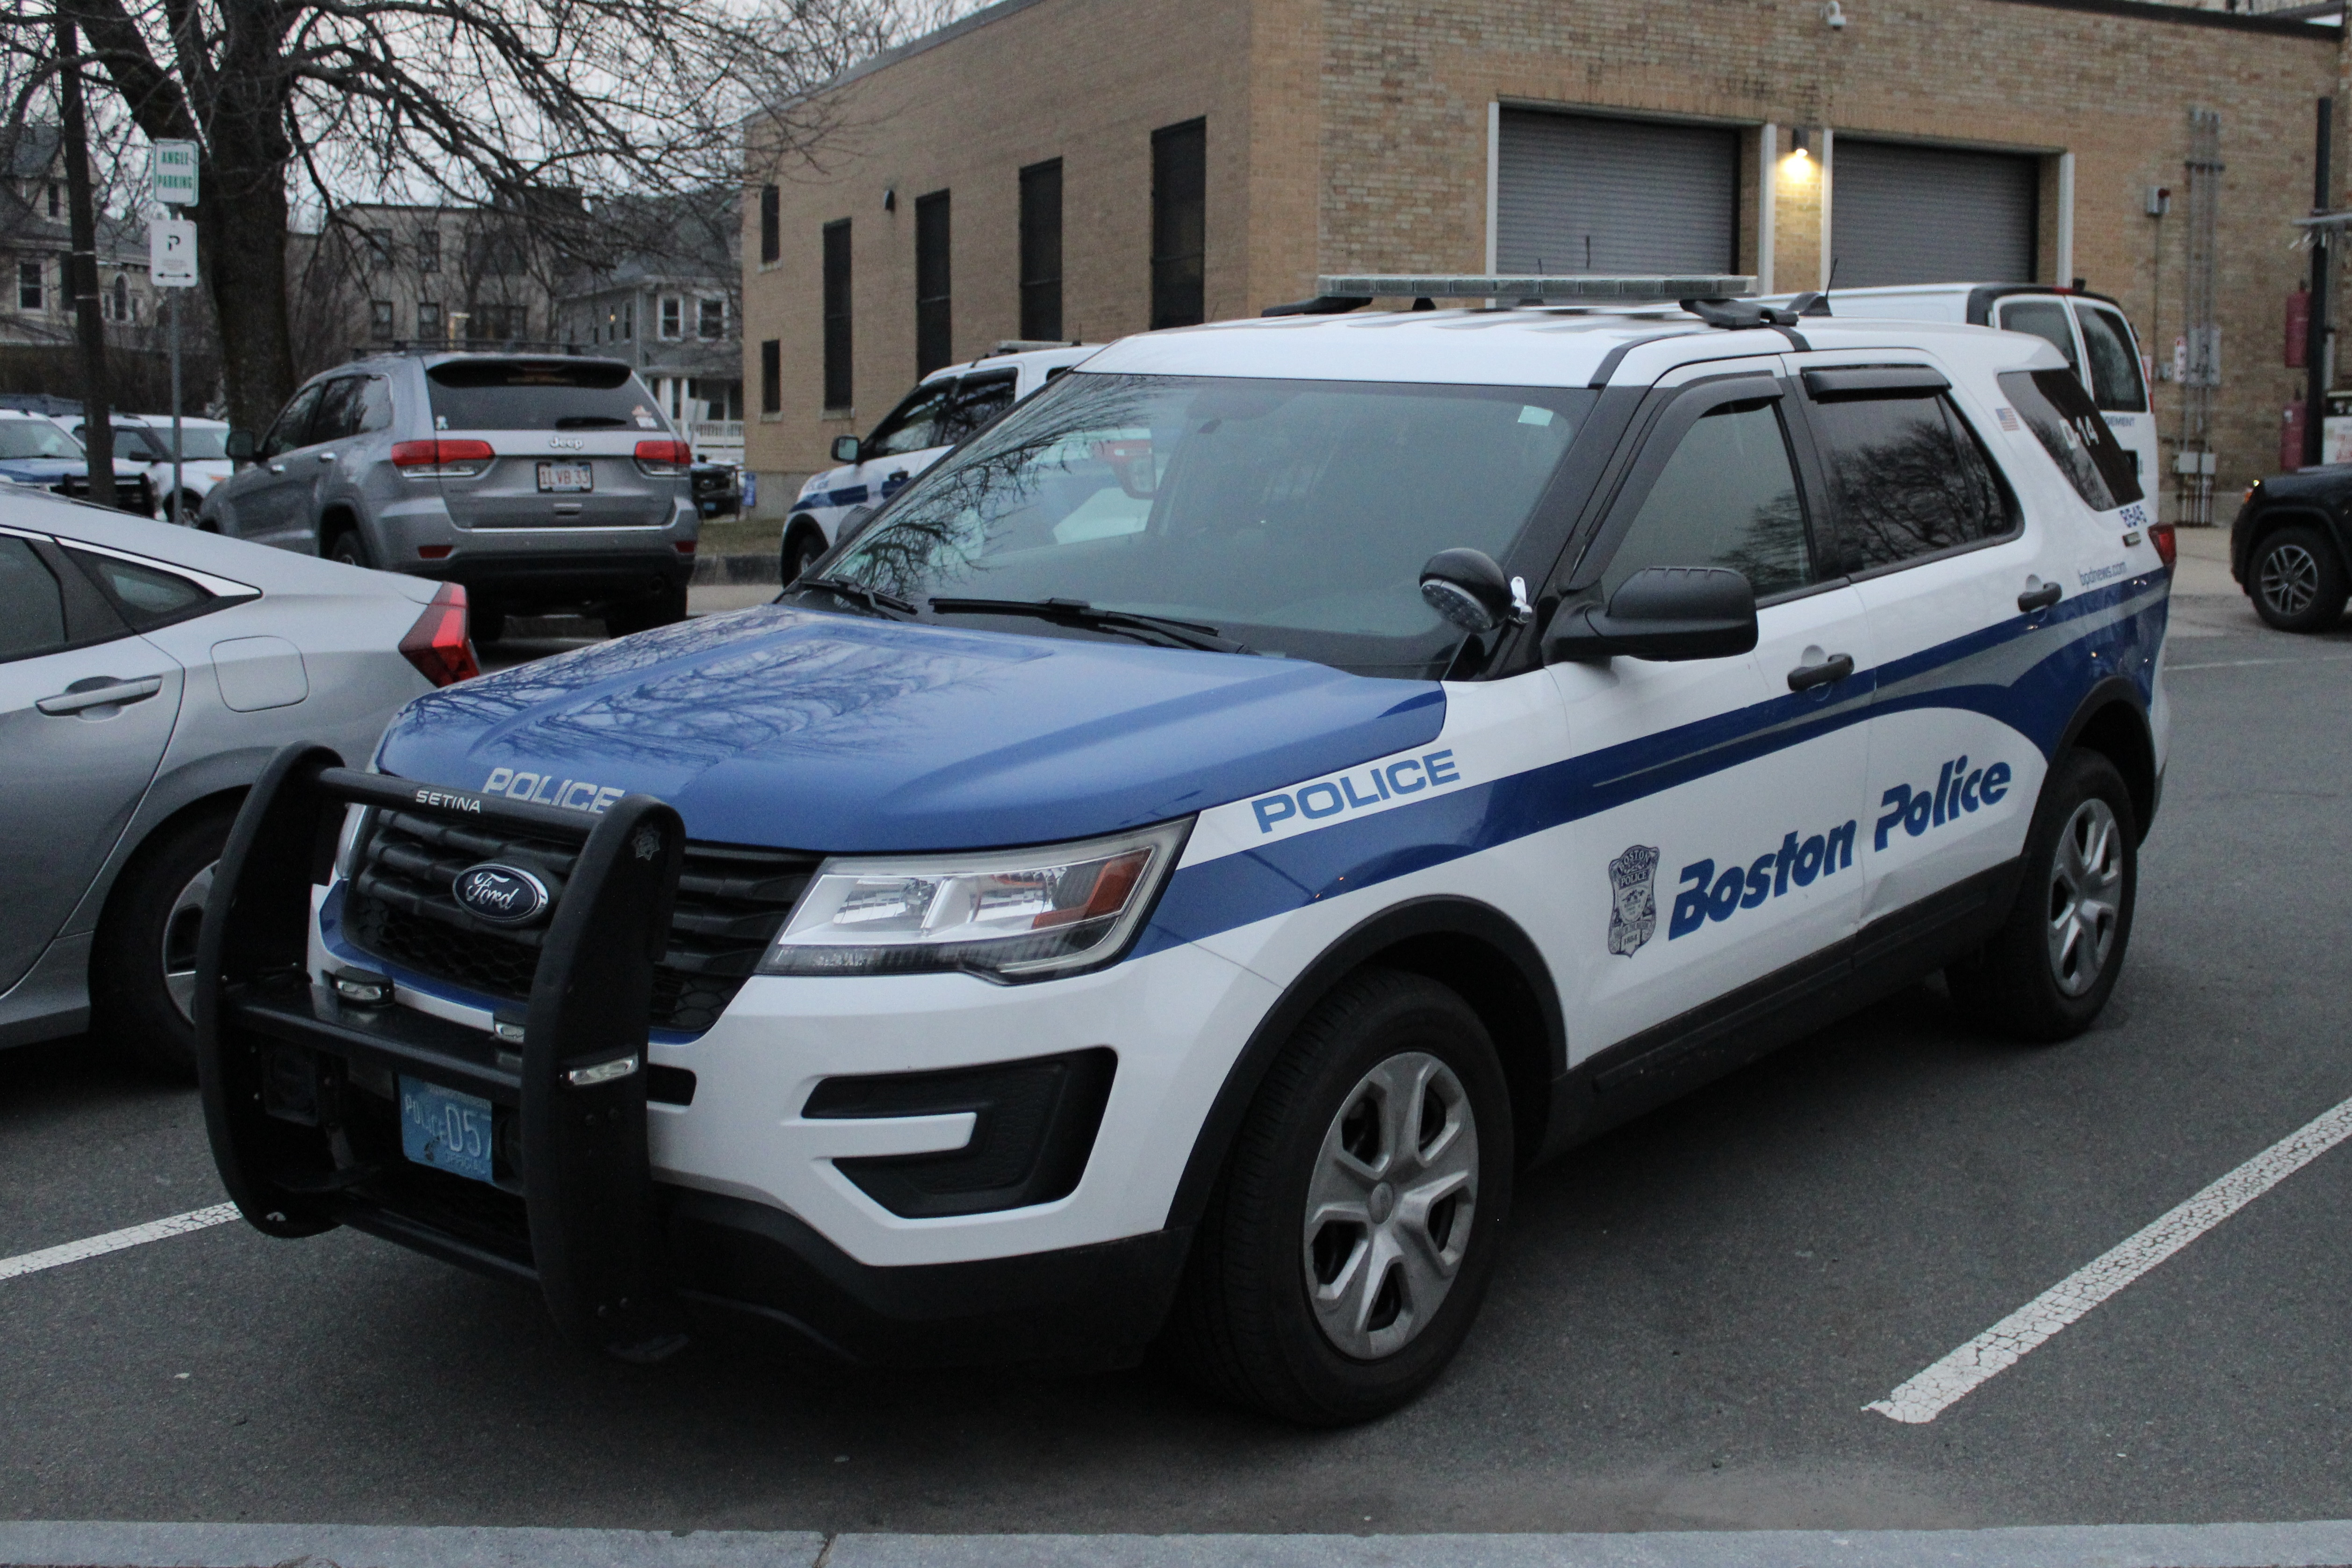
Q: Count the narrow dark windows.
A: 6